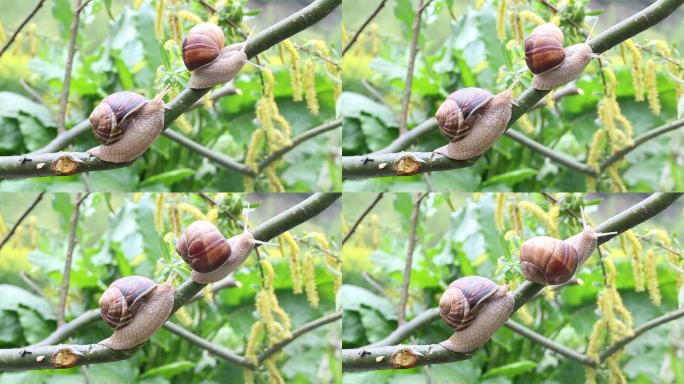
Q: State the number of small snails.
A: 8